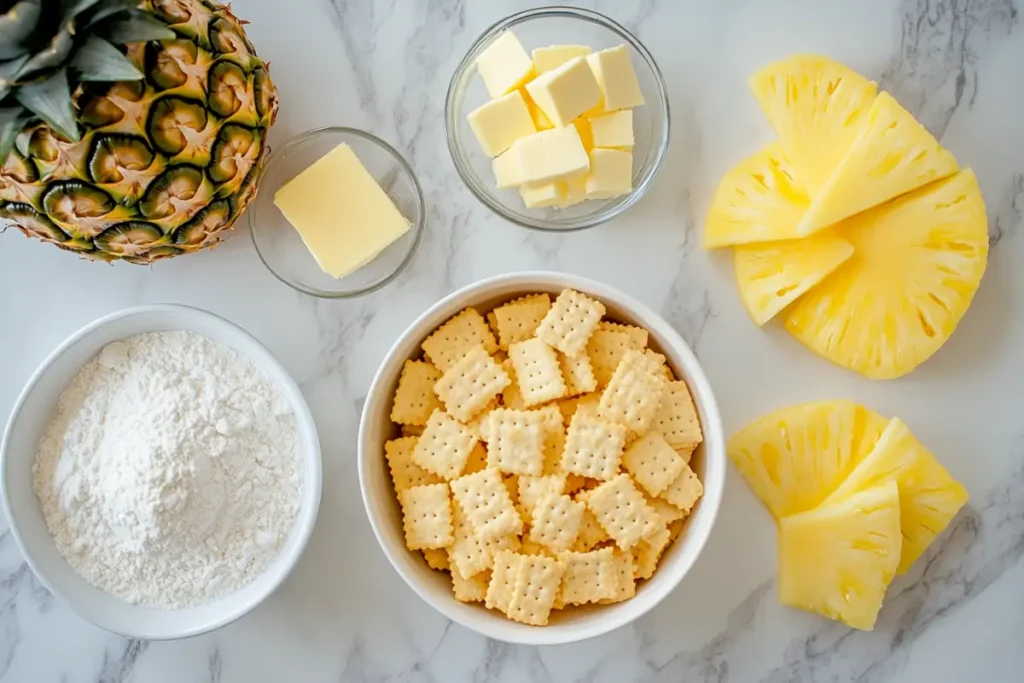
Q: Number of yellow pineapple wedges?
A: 8